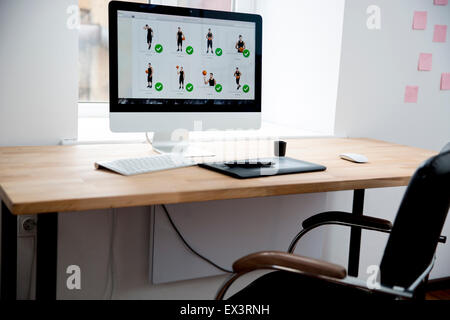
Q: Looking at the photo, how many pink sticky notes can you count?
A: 6